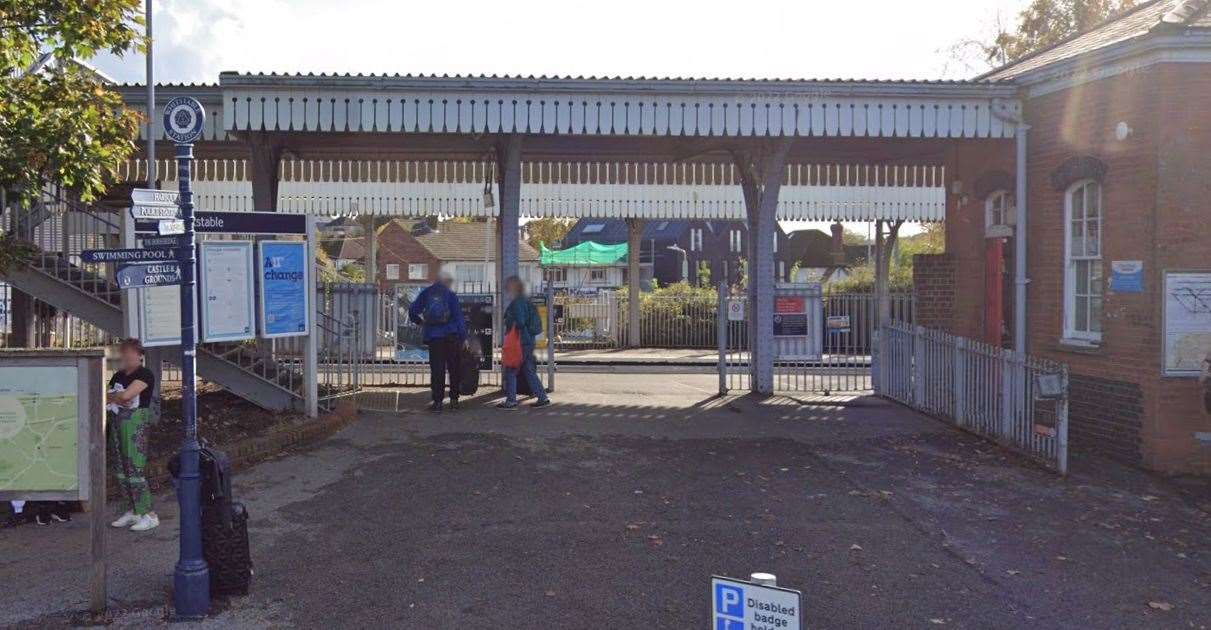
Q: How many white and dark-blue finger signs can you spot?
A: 6